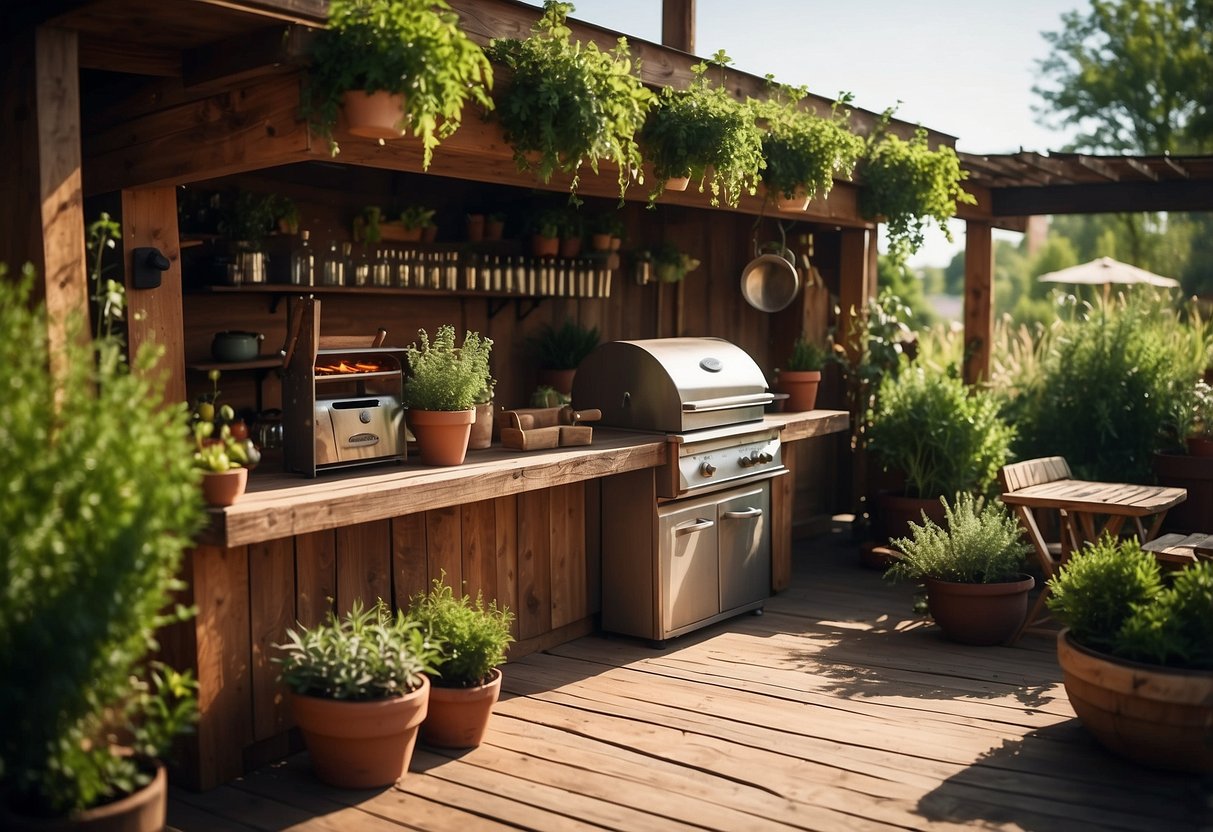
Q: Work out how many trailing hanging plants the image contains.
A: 5